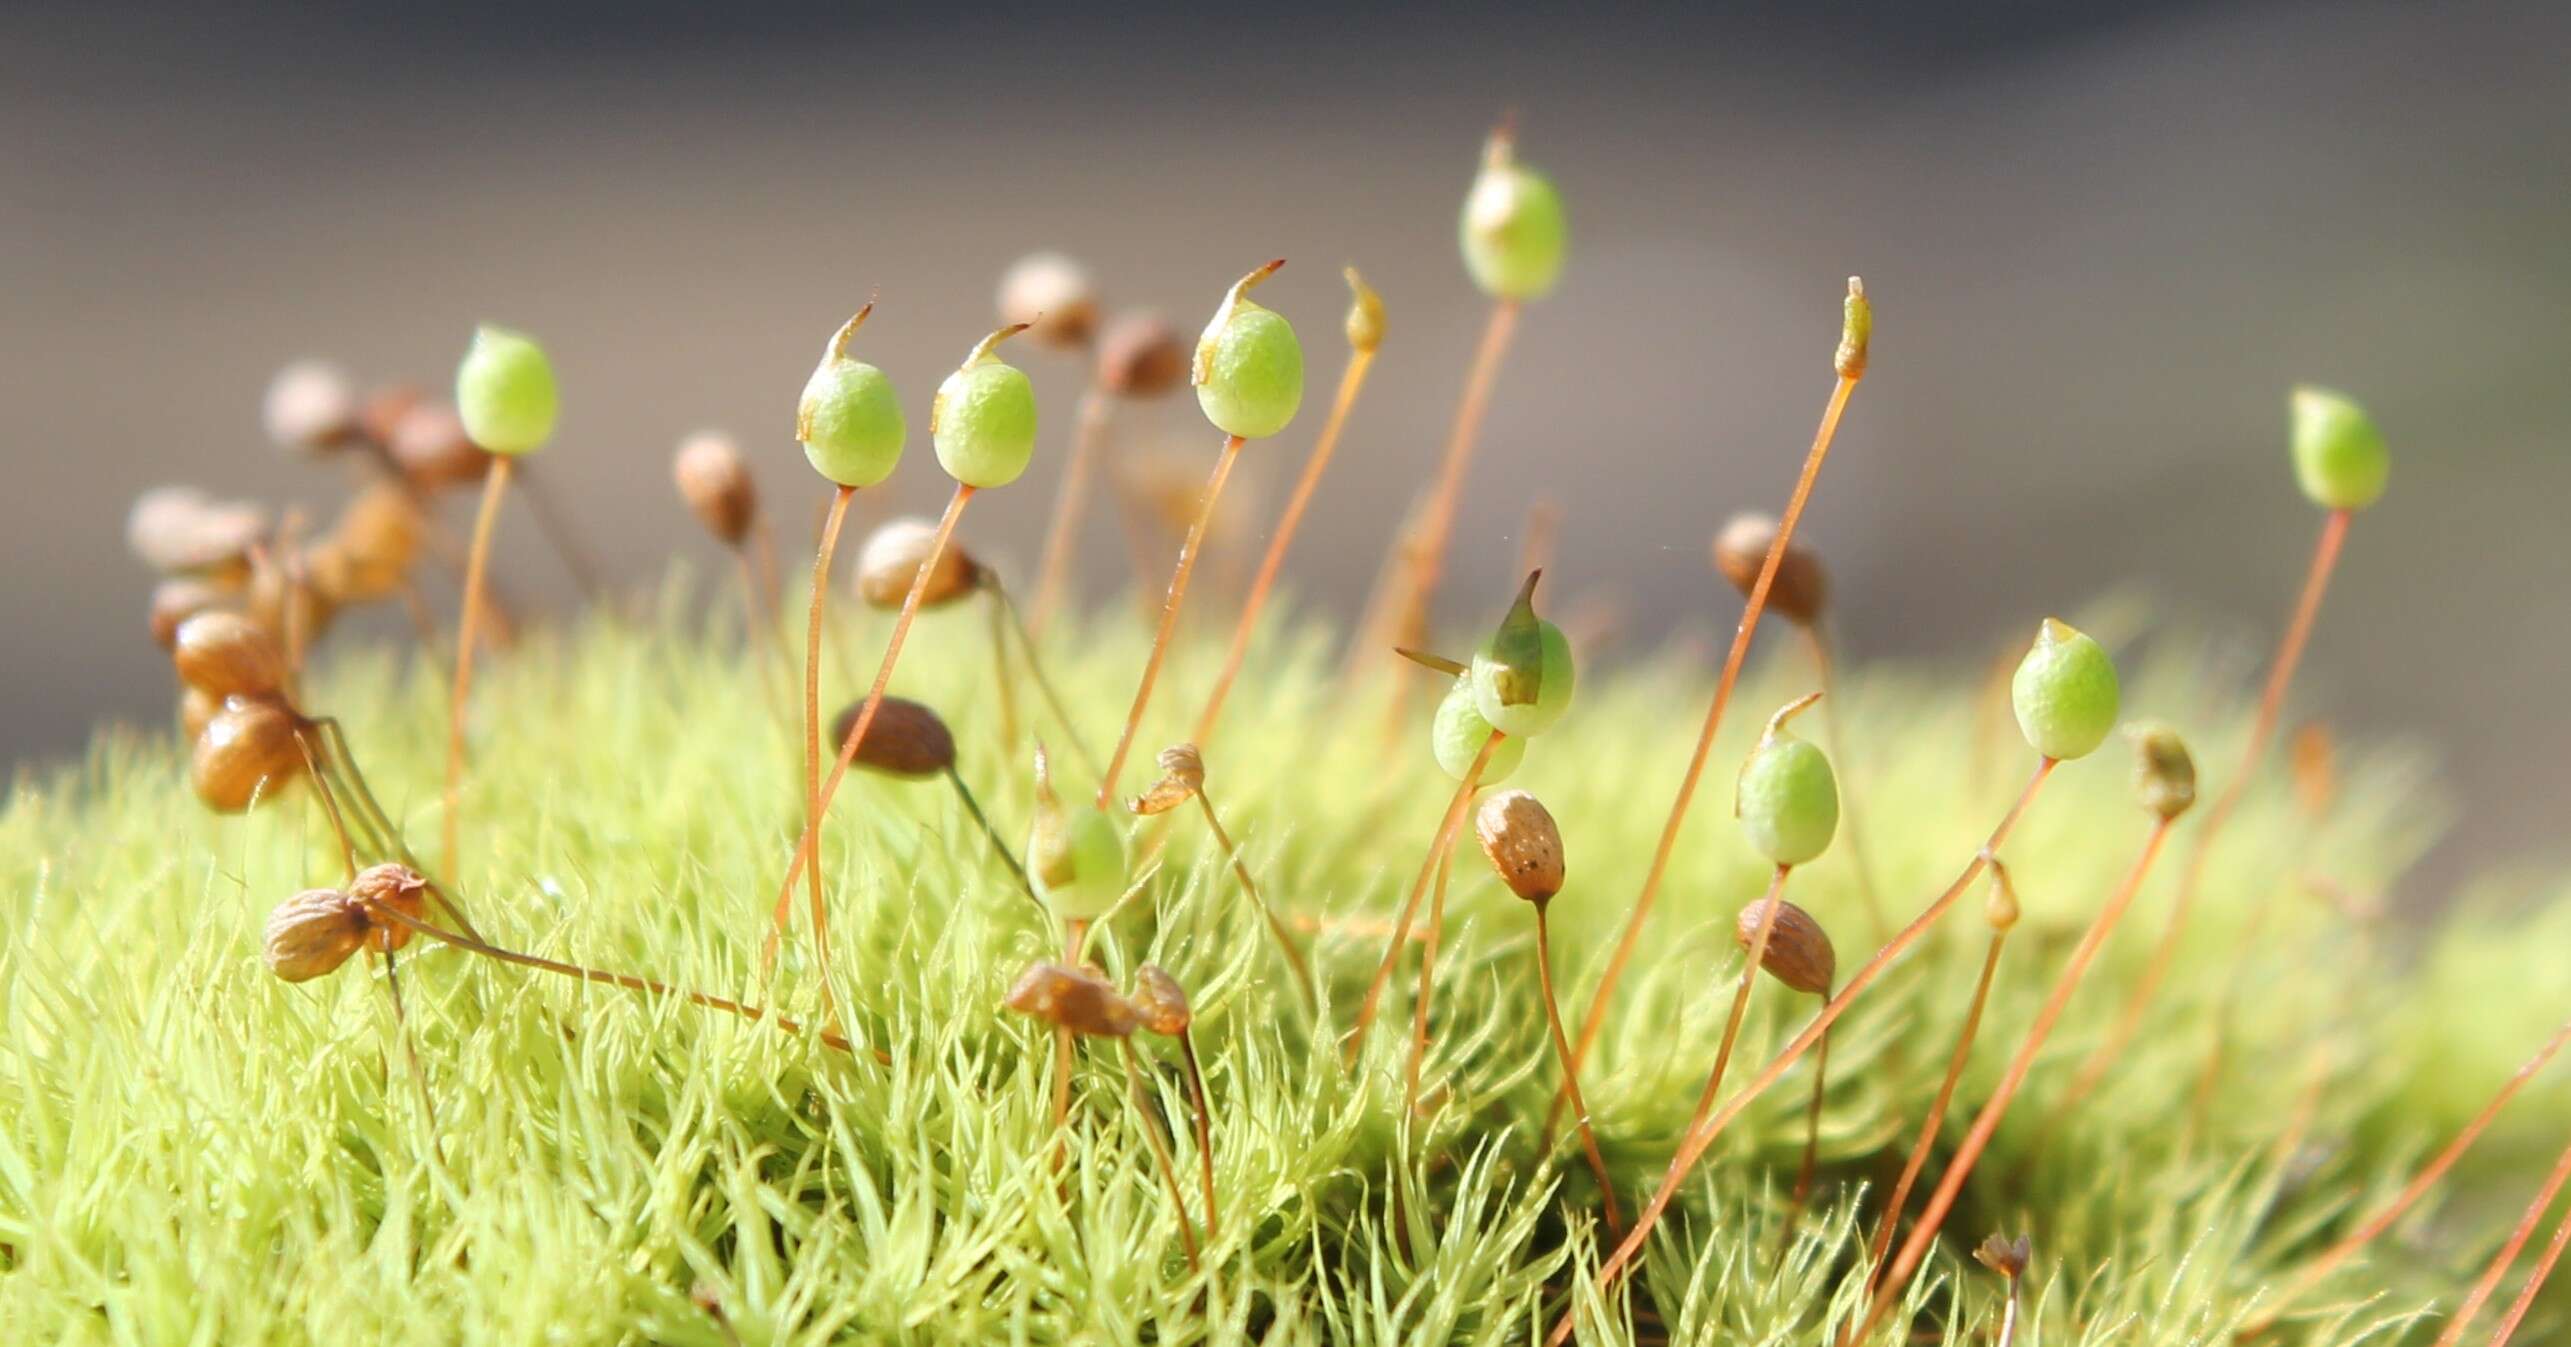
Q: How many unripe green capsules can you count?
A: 11